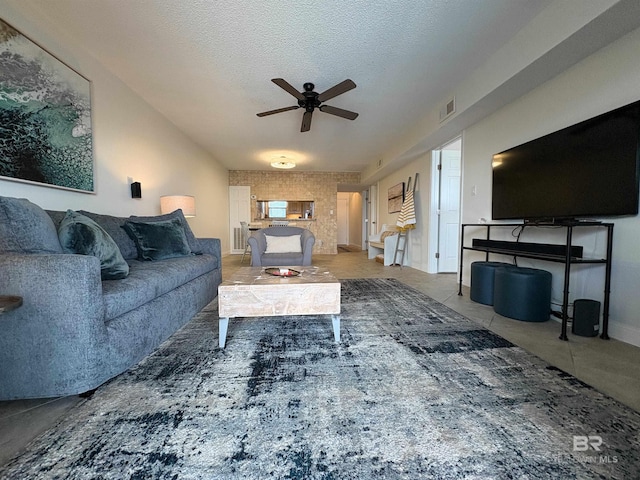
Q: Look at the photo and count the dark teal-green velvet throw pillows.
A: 2